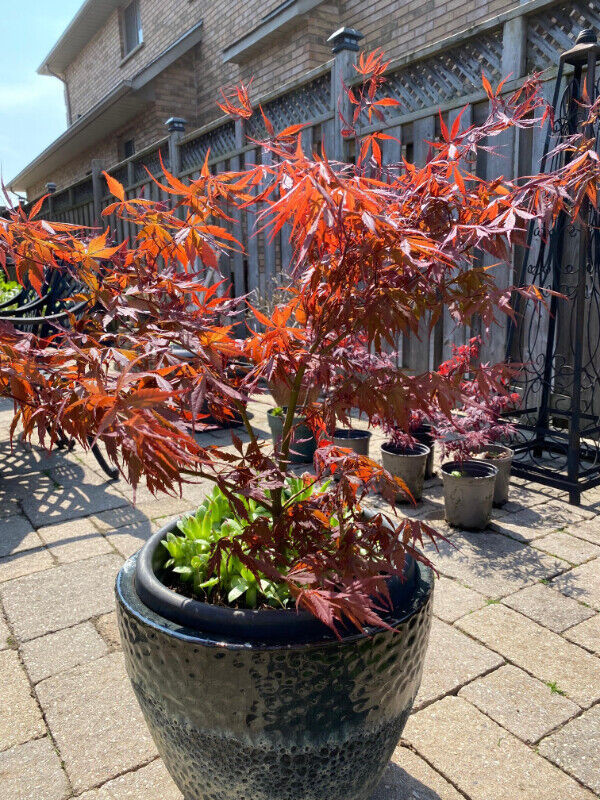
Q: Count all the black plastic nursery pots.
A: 5